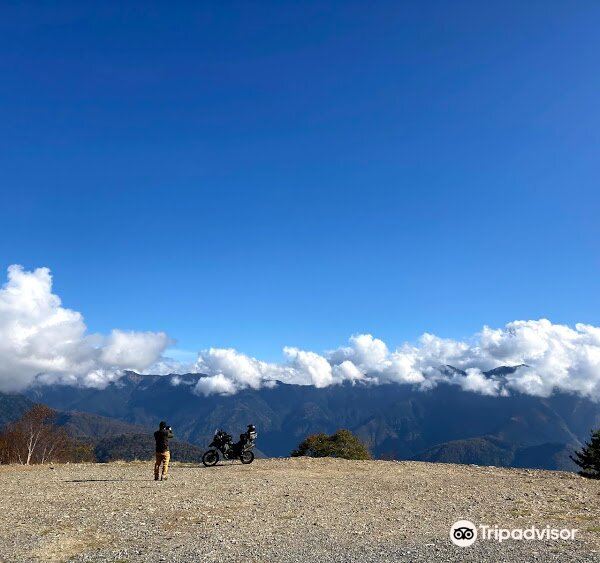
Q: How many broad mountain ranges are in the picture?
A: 1